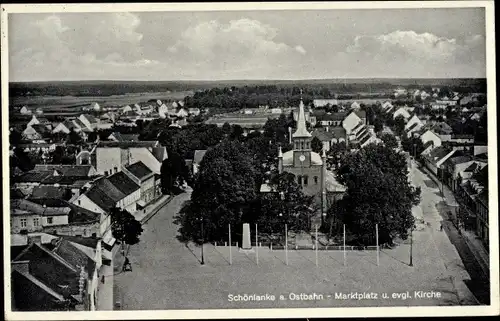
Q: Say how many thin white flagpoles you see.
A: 6